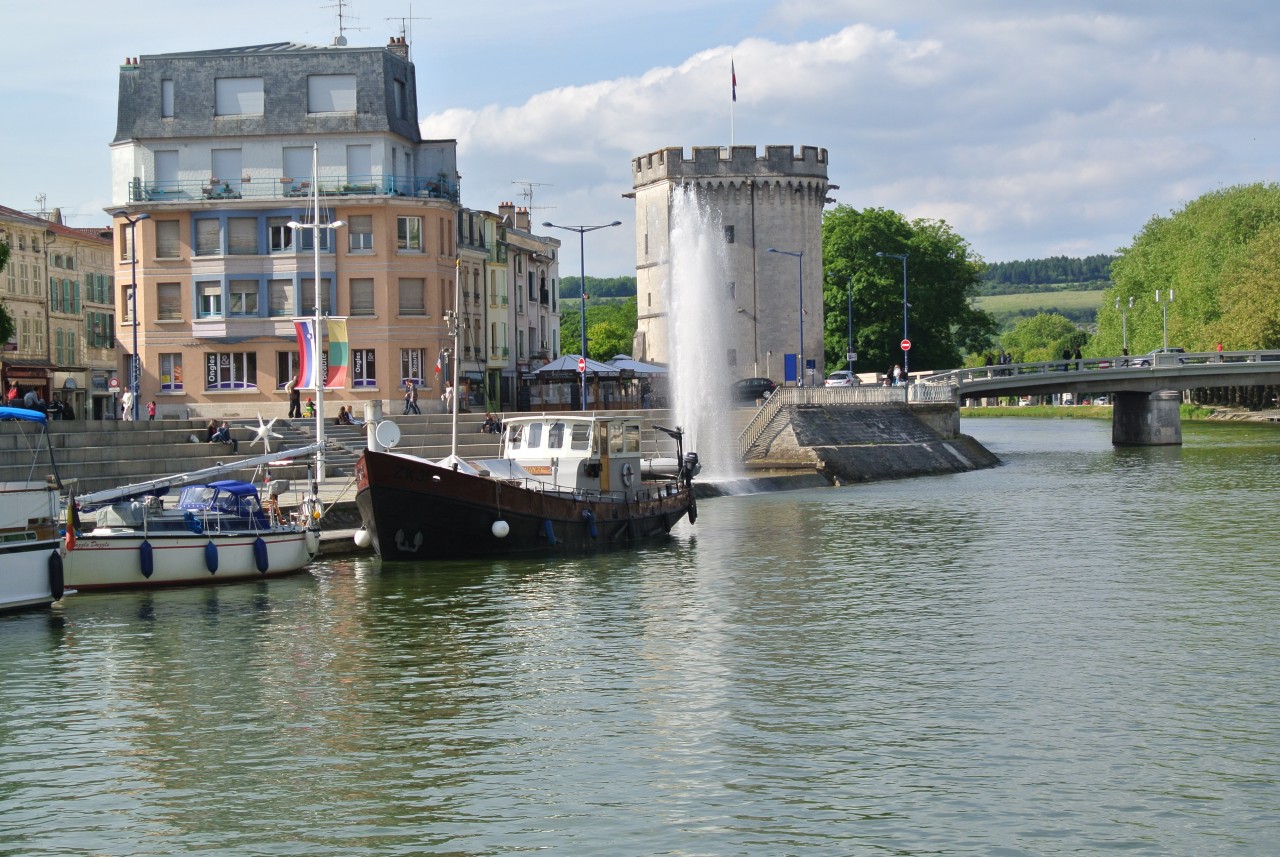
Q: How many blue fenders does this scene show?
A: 5